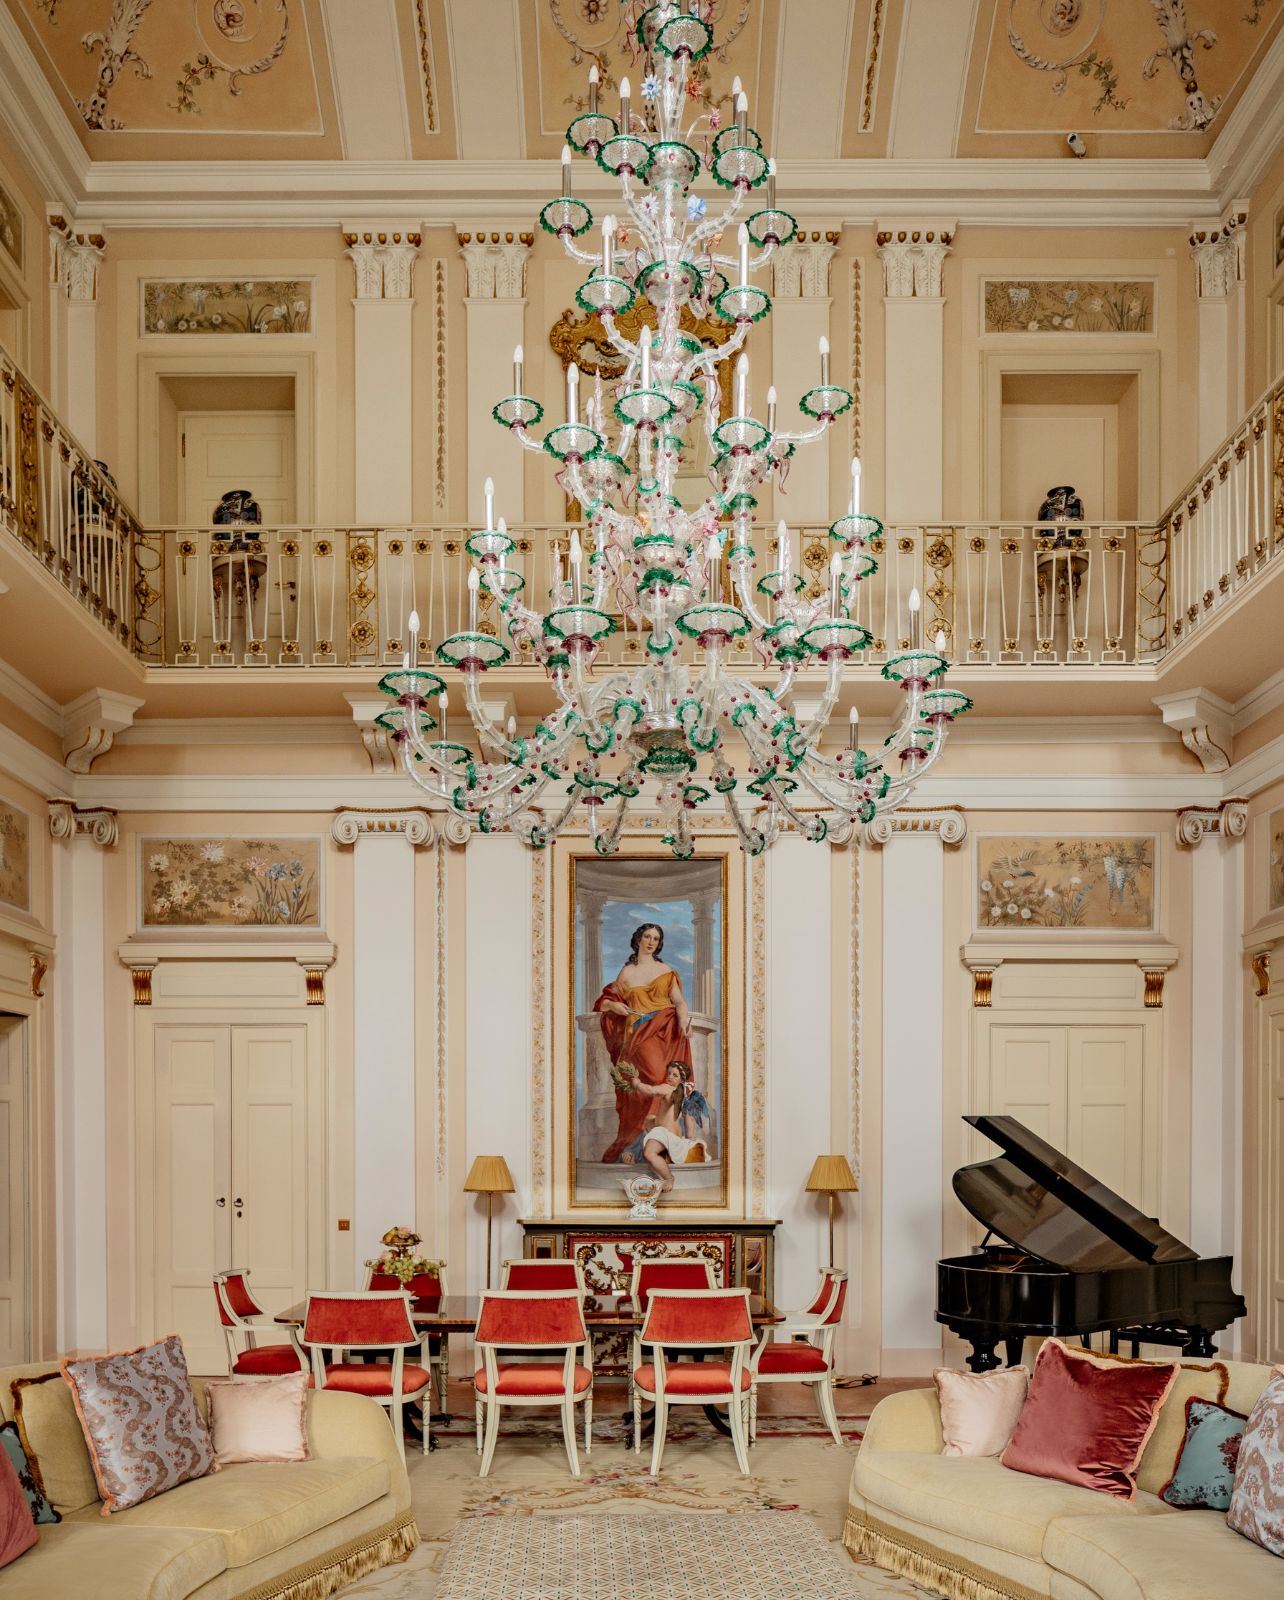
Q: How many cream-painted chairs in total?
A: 8